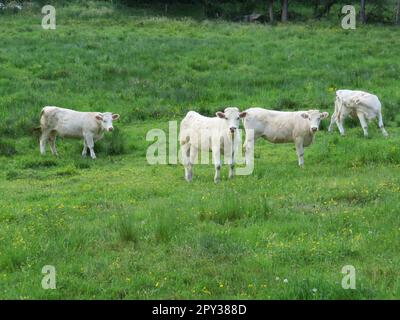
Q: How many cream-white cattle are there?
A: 4